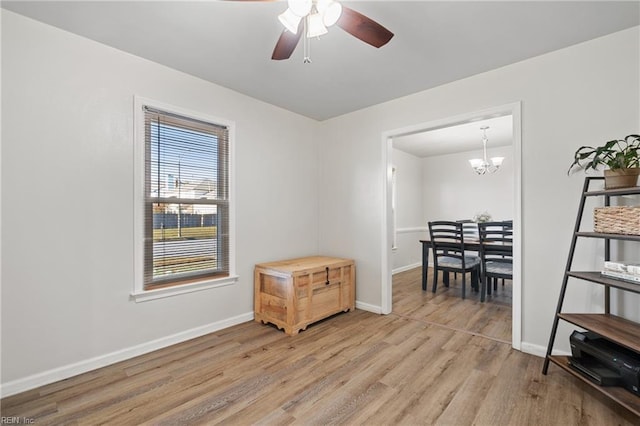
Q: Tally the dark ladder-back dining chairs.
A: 4